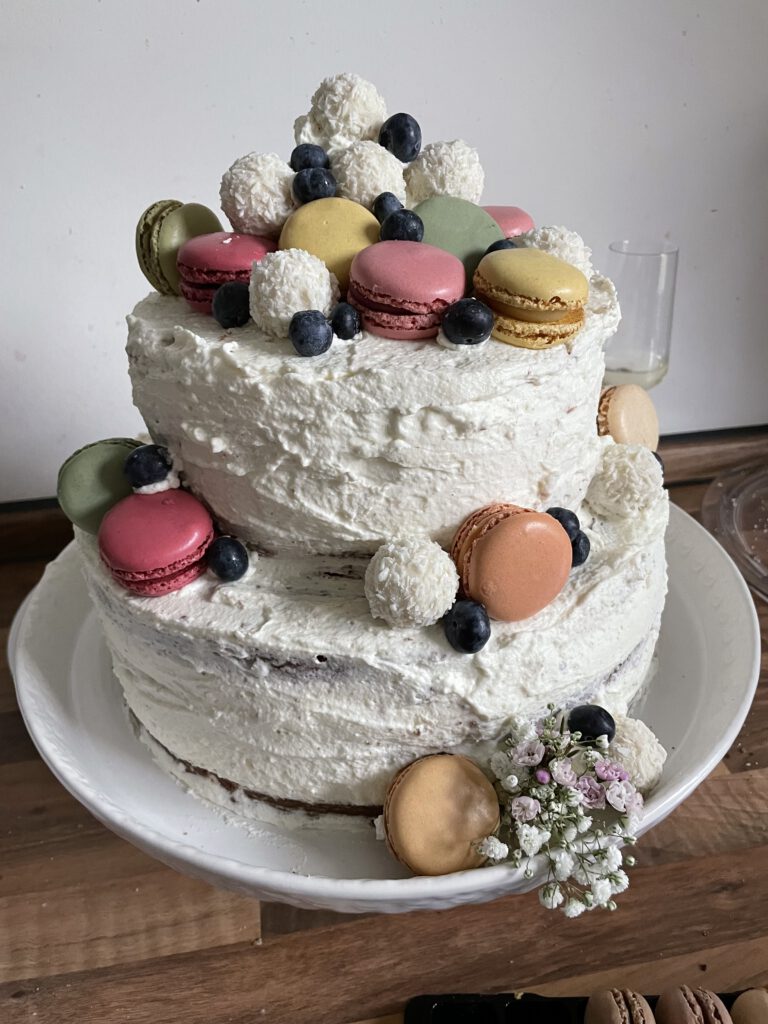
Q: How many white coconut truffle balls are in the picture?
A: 9